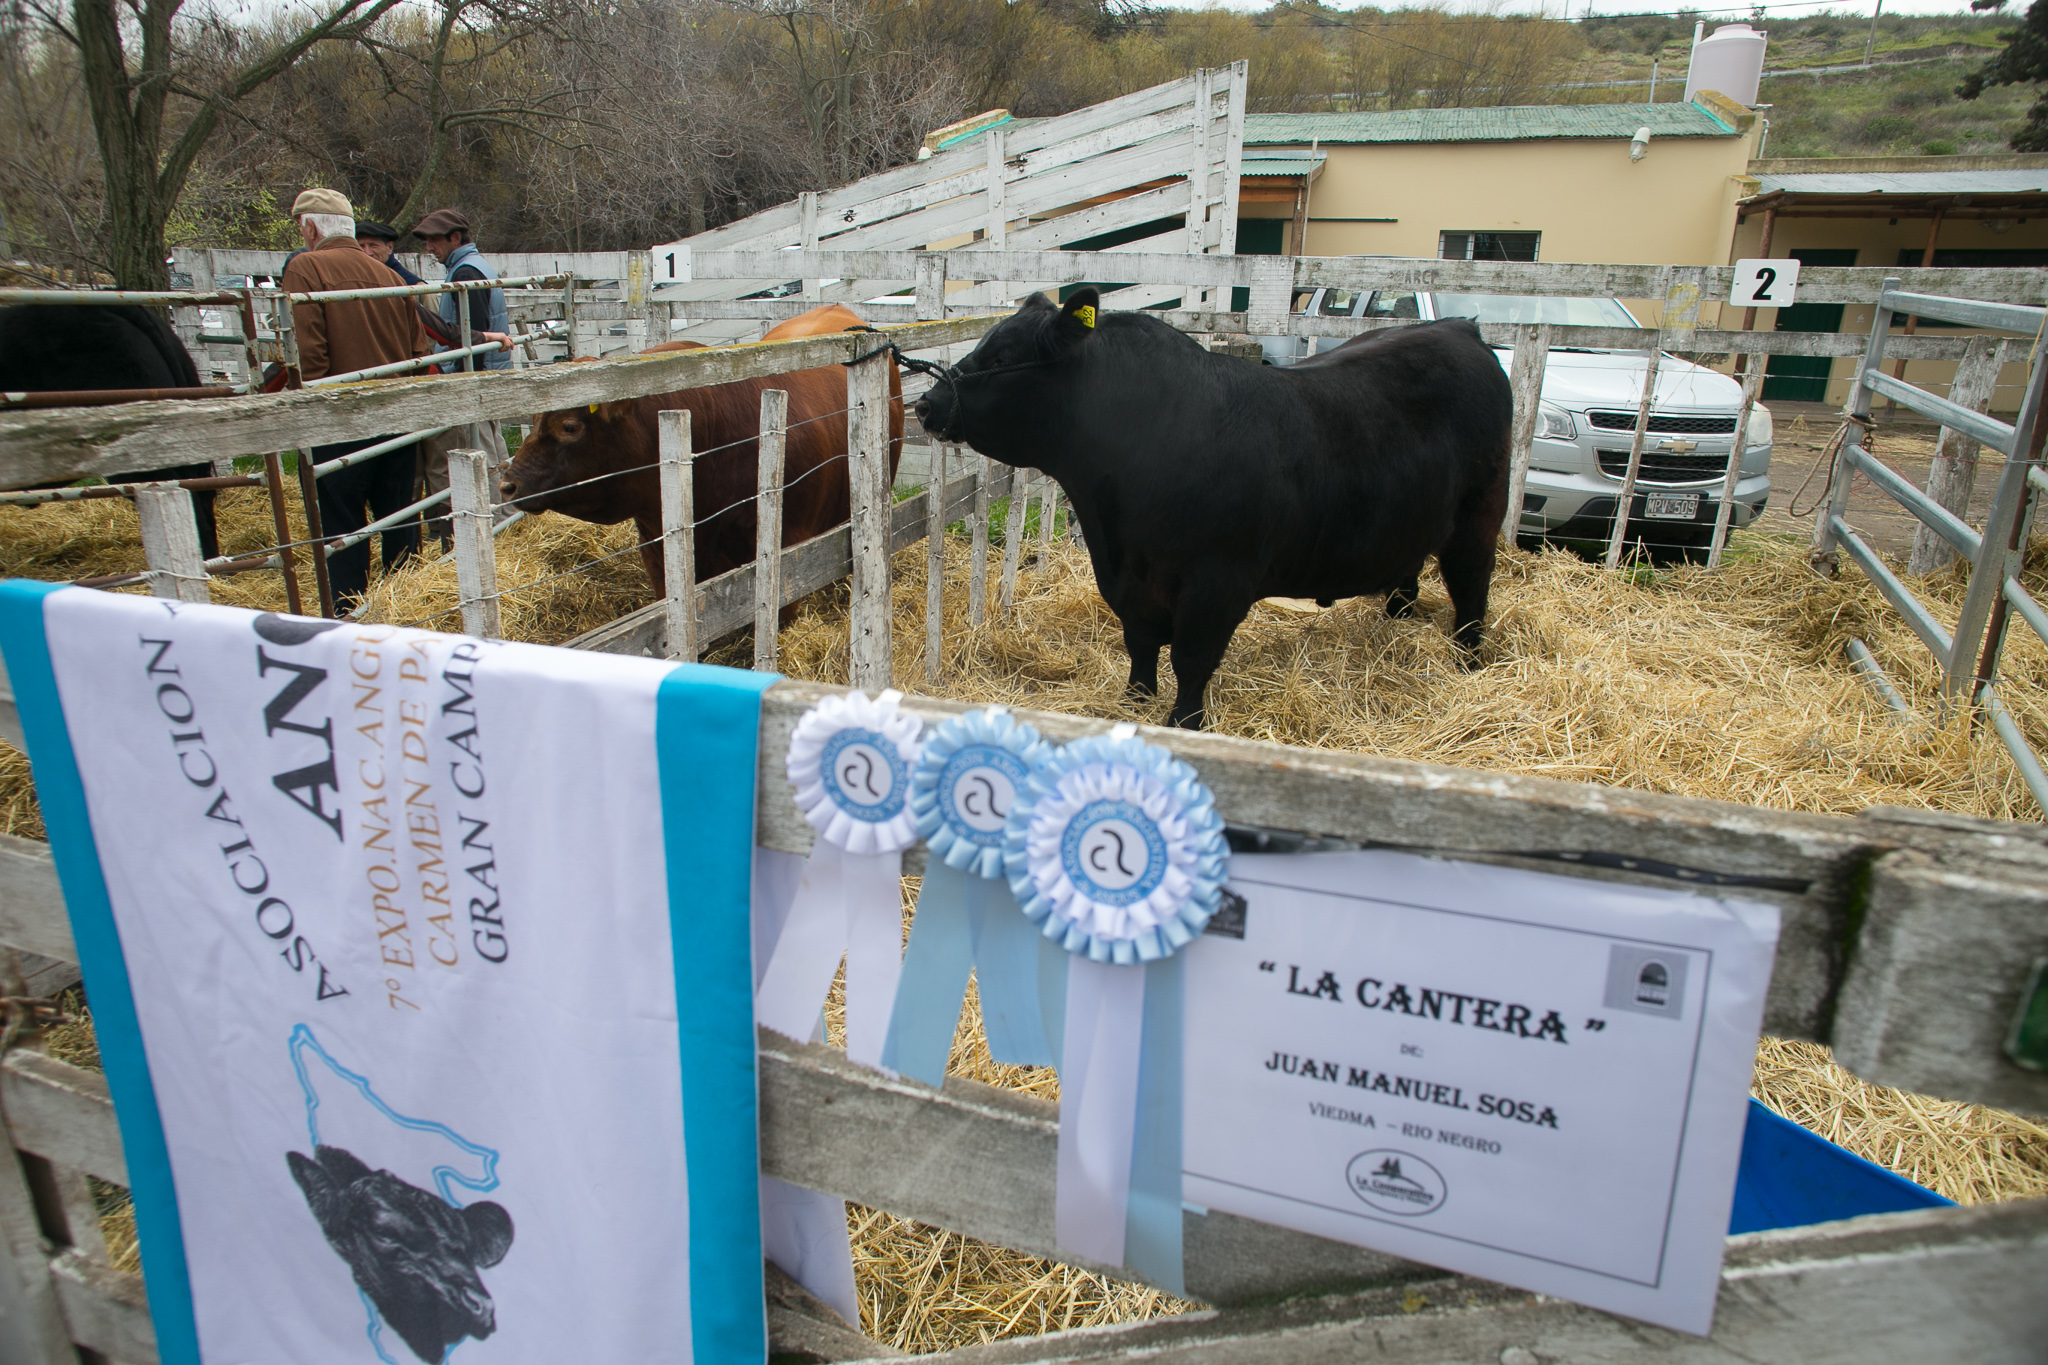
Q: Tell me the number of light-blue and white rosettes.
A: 3